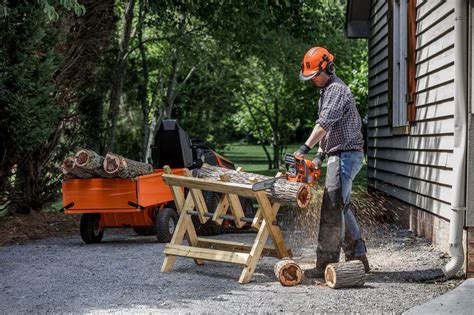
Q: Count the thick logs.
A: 6